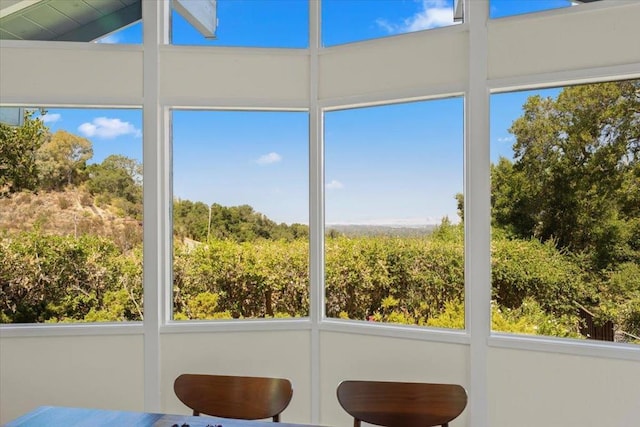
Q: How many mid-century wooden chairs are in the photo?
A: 2